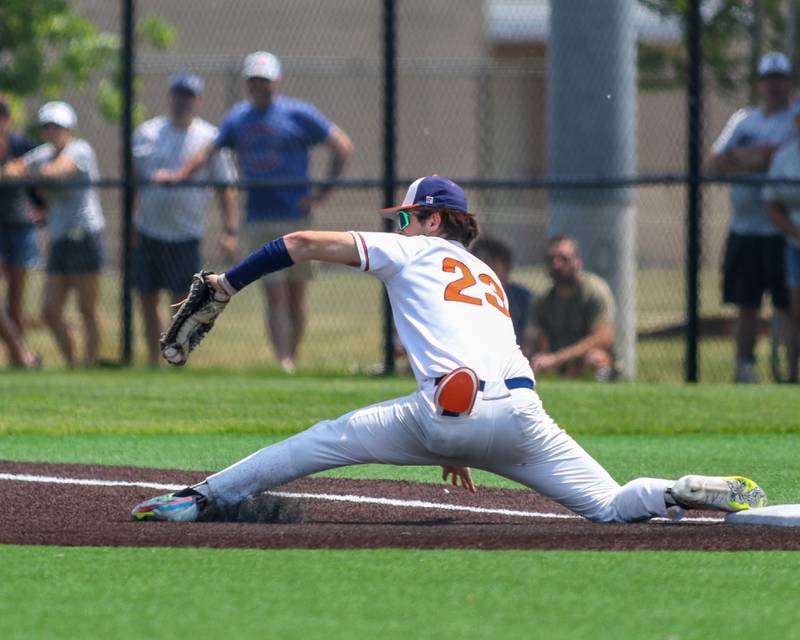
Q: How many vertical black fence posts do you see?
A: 3